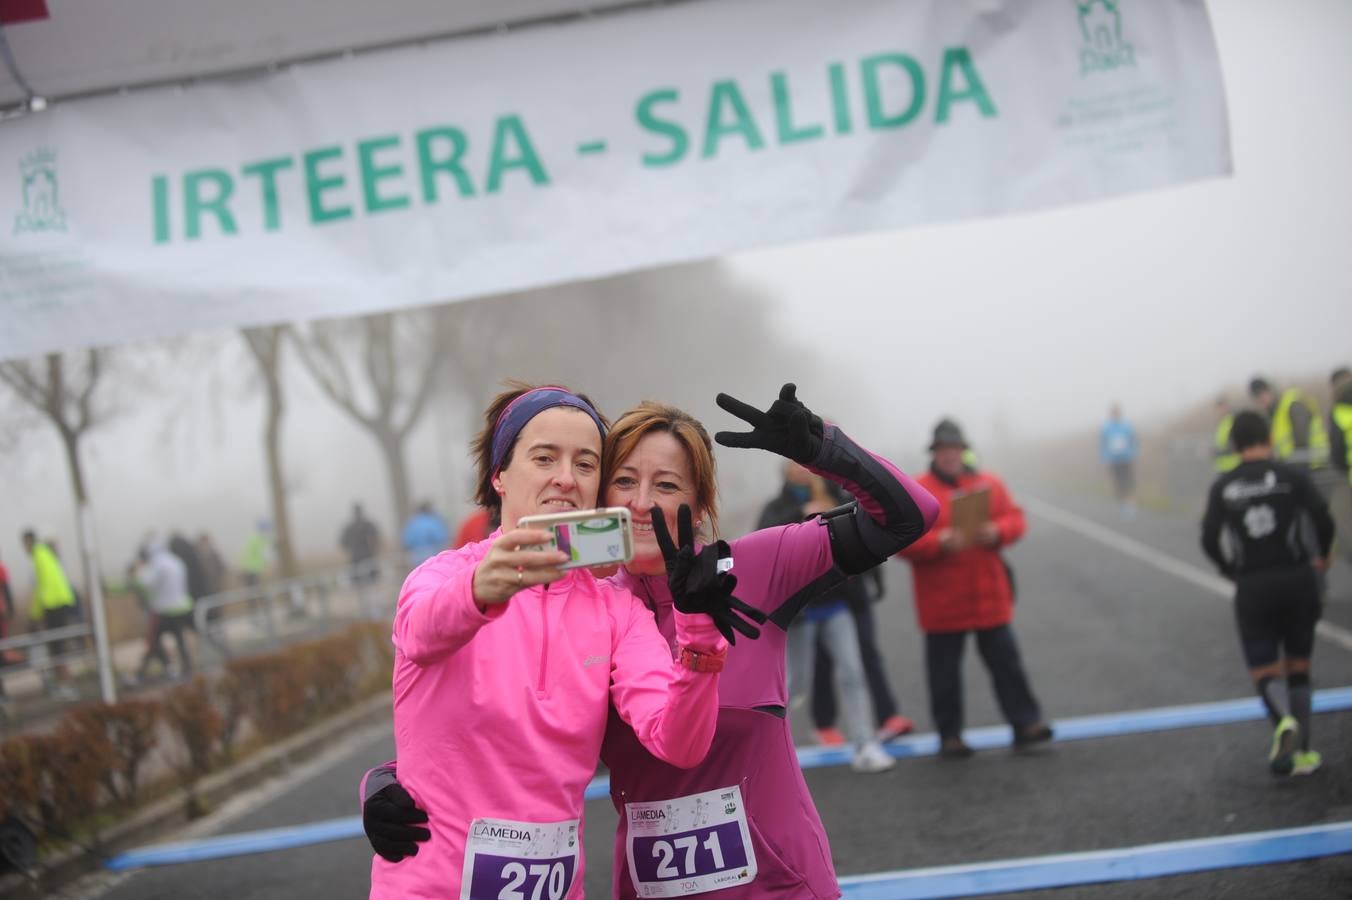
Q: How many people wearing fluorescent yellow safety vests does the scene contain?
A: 3